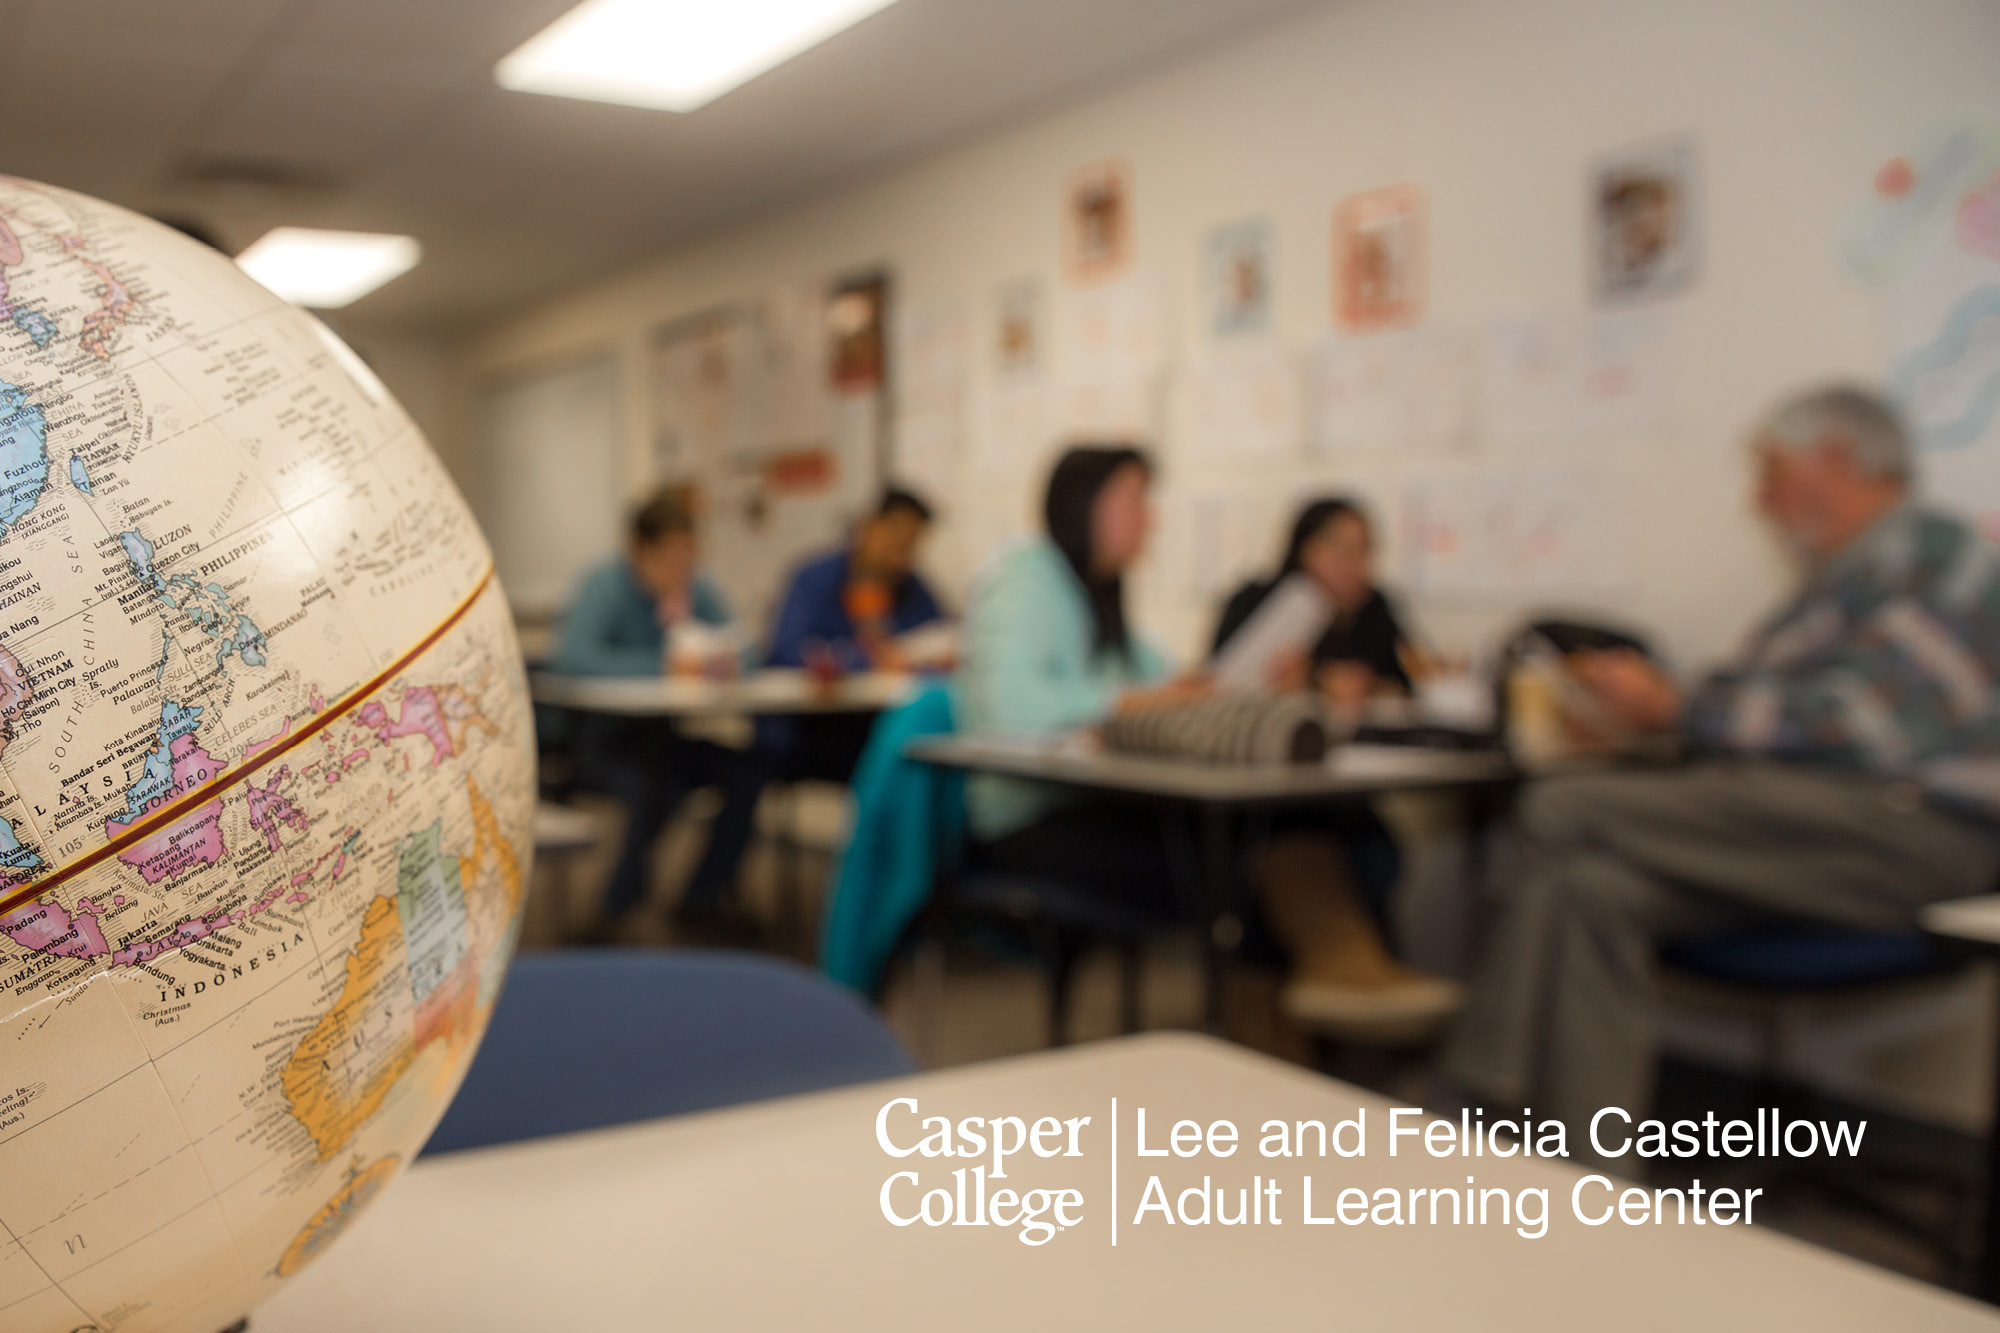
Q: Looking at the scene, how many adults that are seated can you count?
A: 5